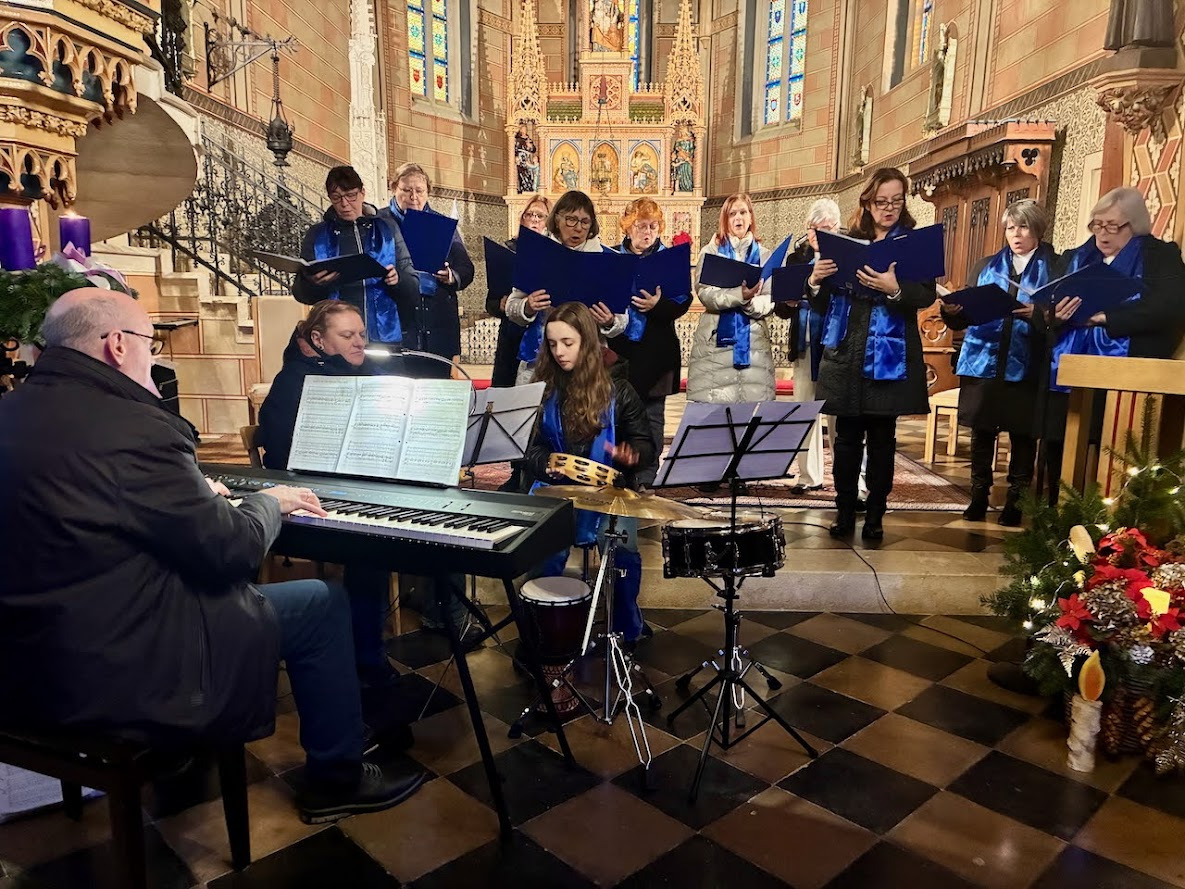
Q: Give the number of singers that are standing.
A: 10